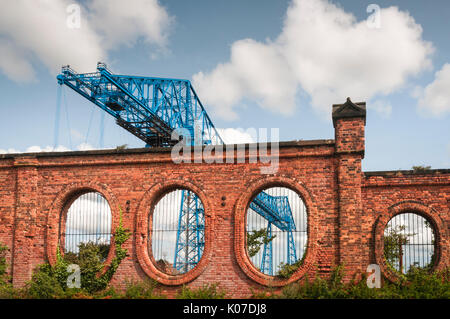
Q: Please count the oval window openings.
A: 4